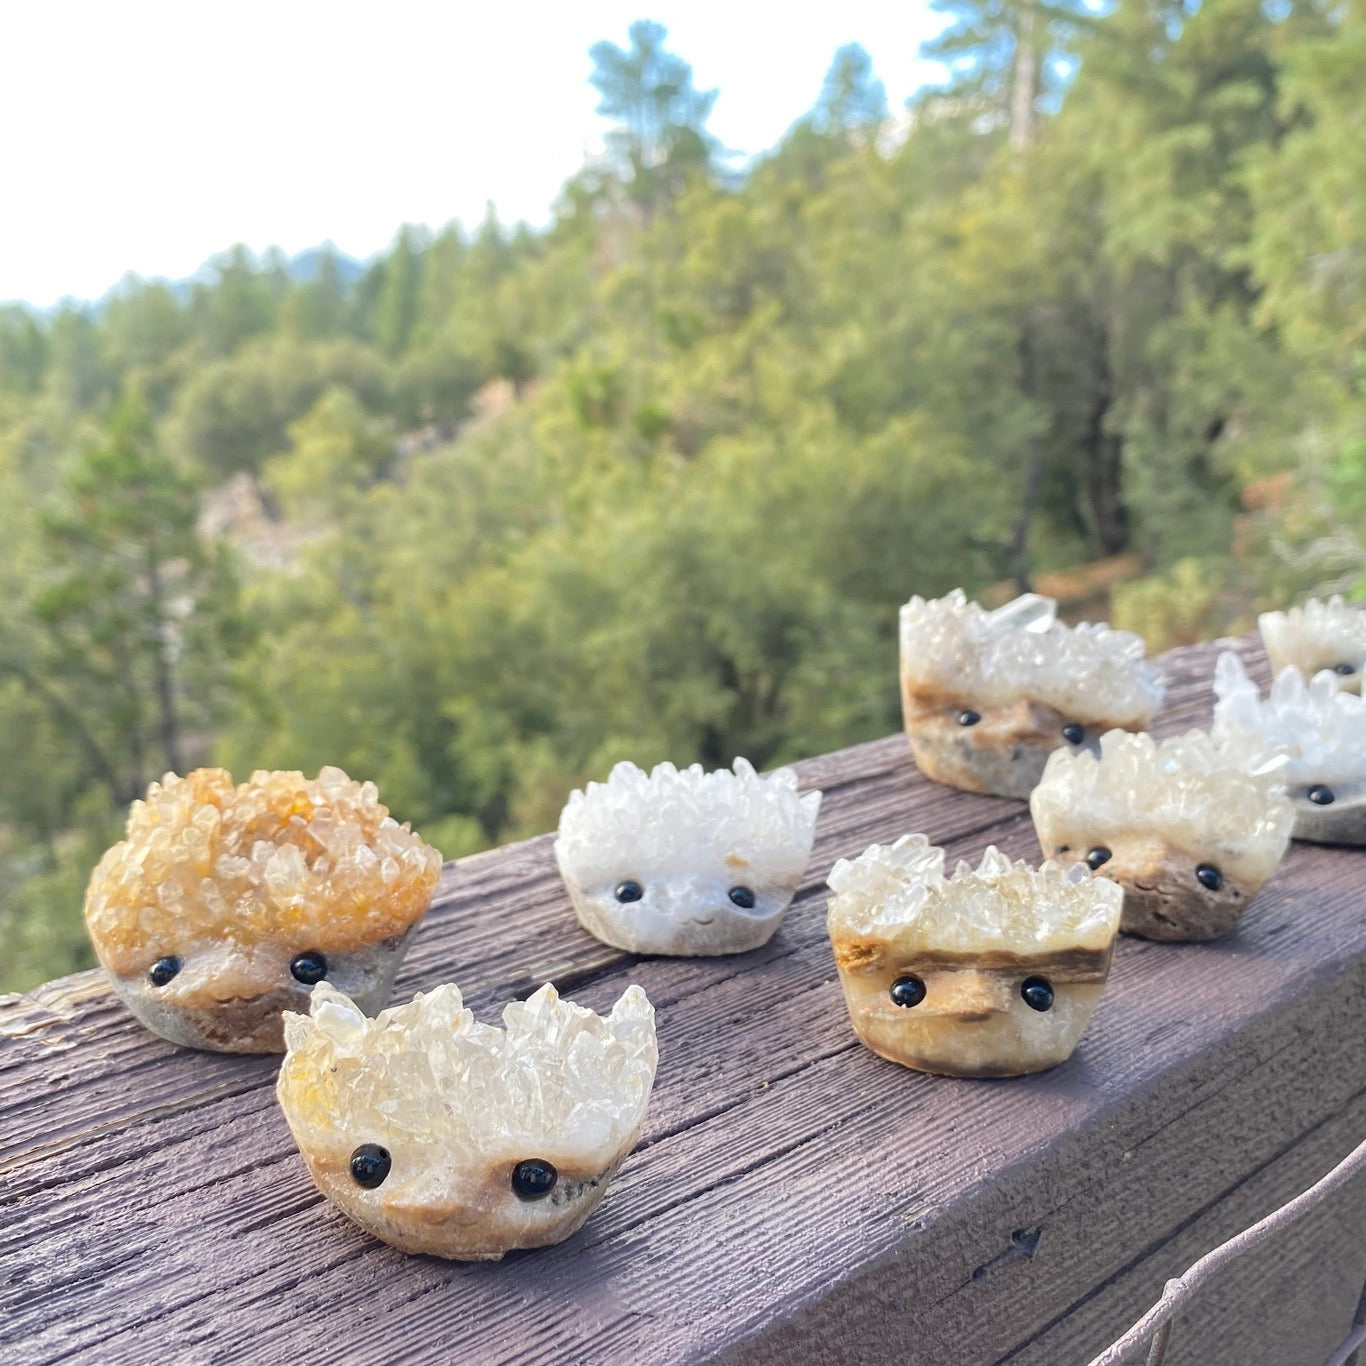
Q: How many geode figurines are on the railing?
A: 8